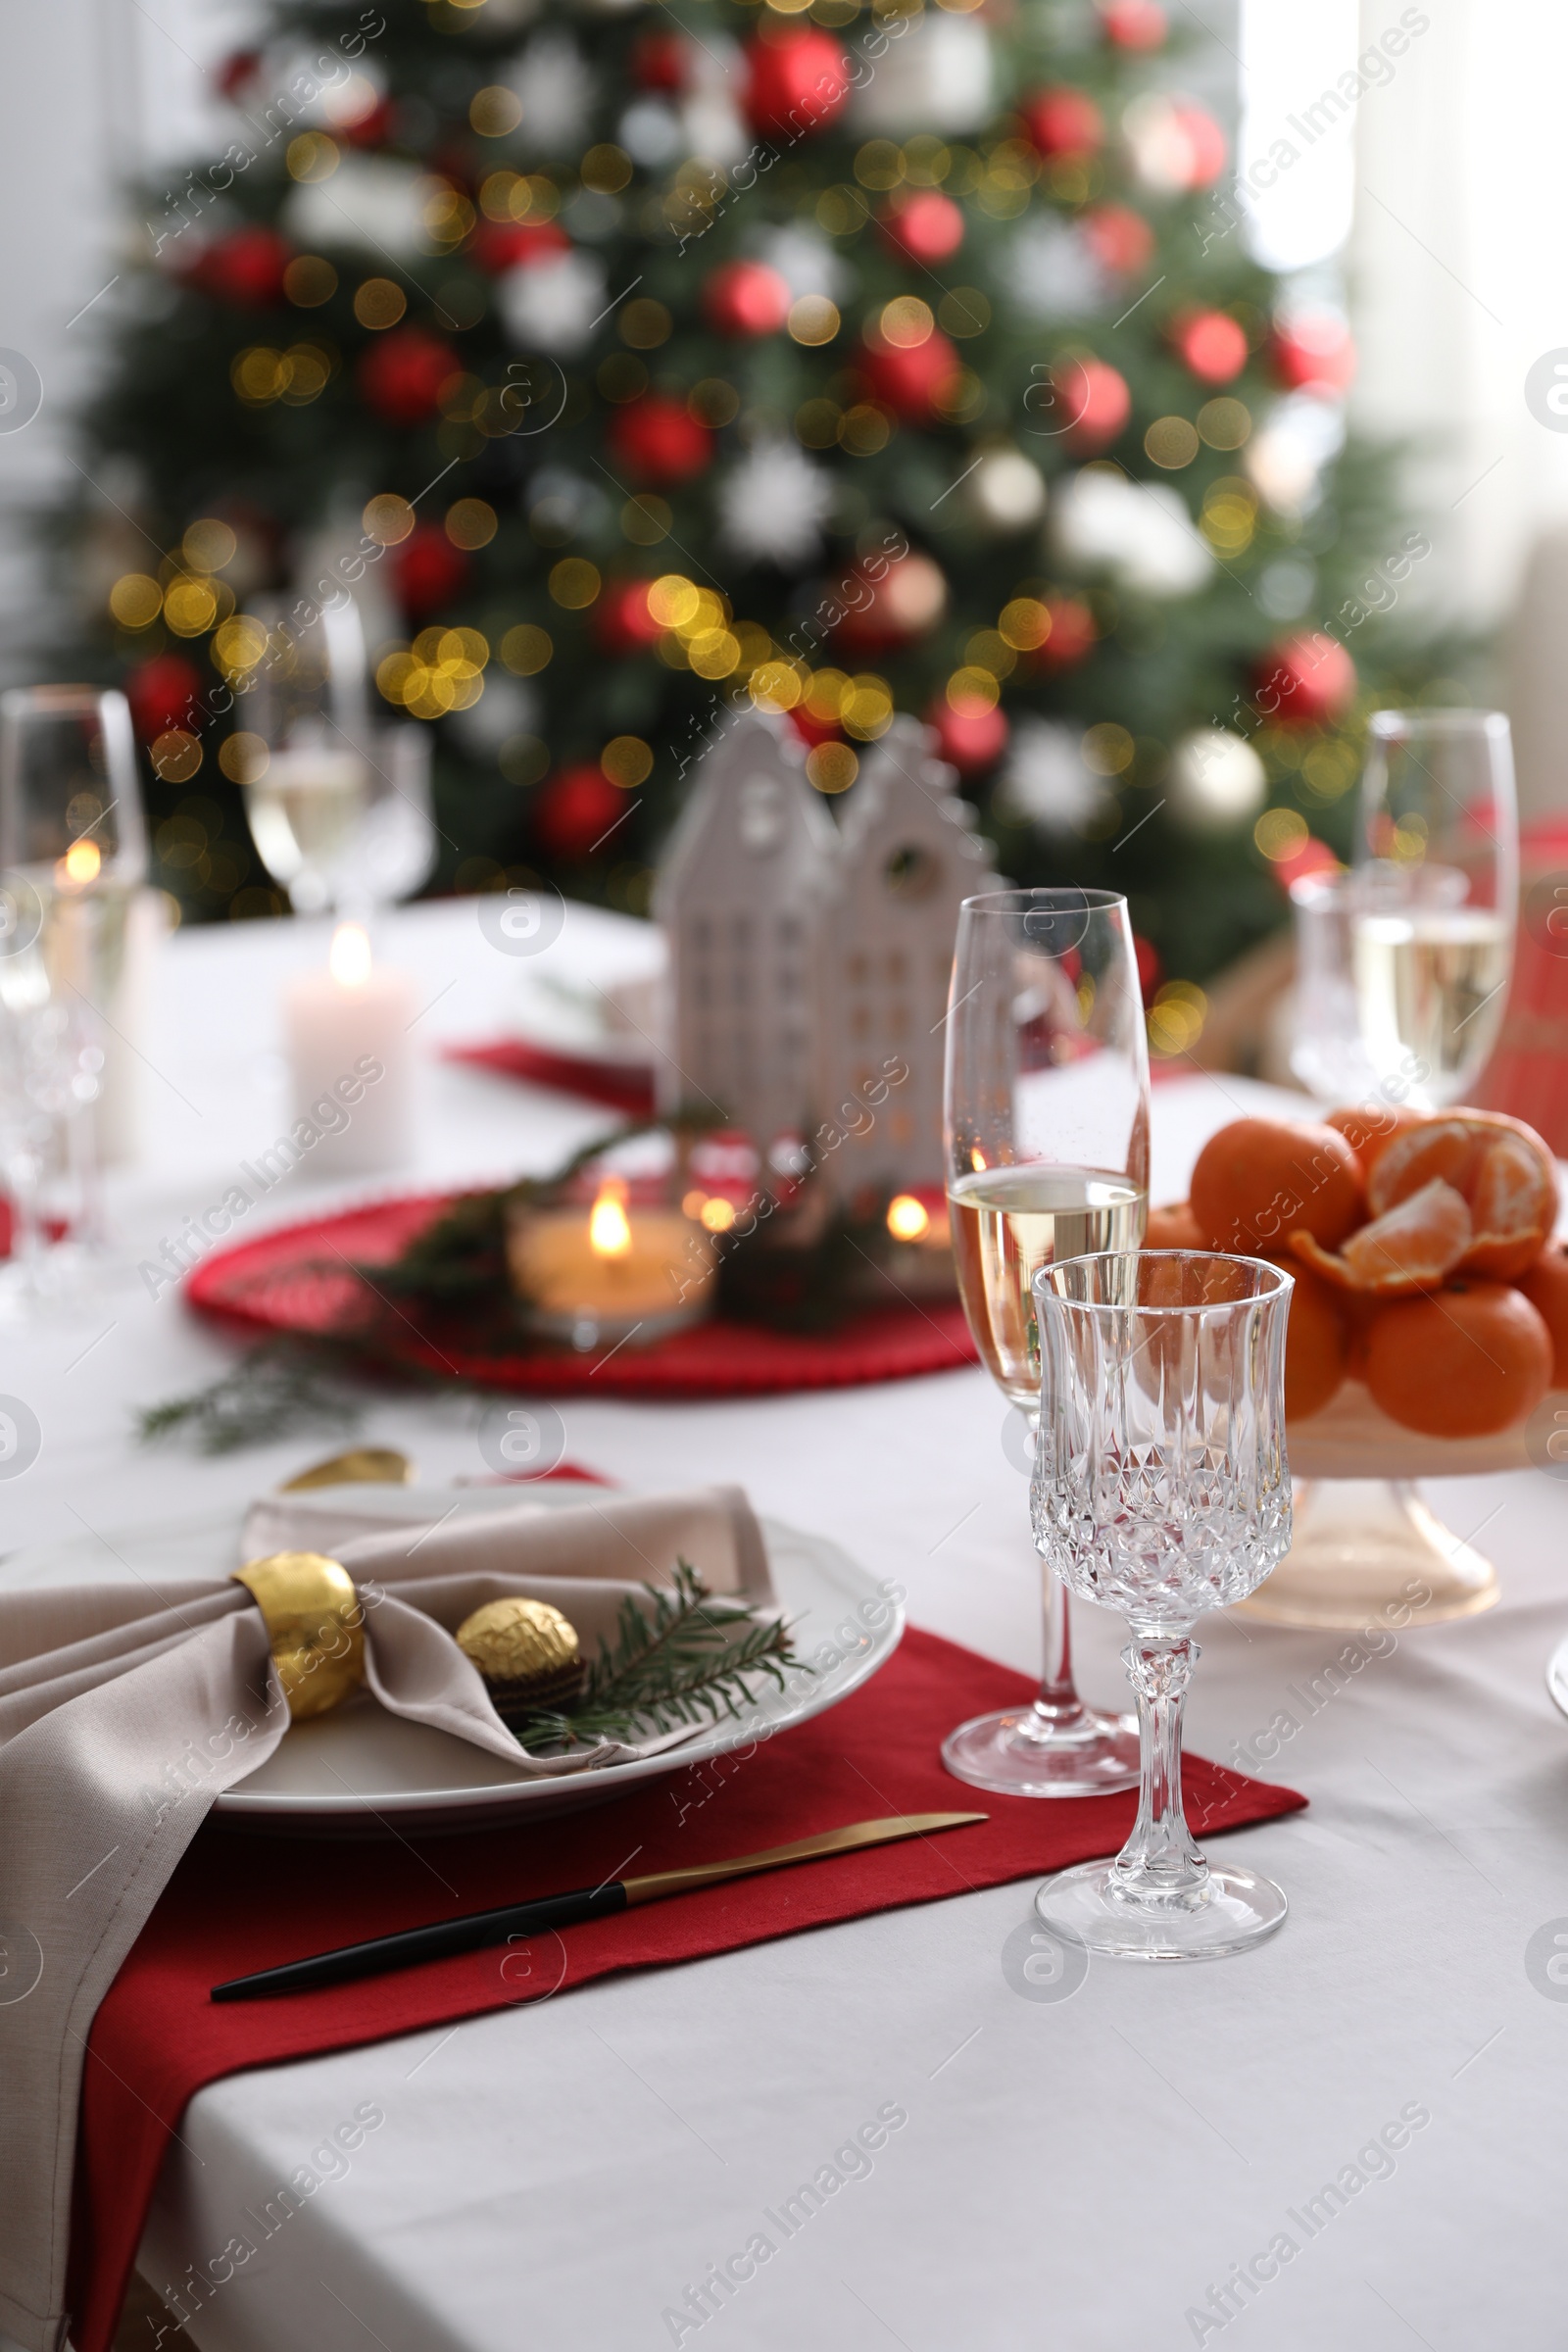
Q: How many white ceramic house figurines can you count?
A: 2